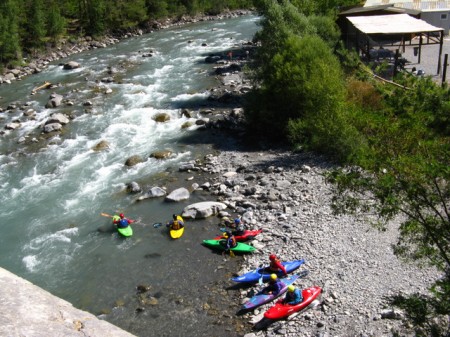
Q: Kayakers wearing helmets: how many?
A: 7